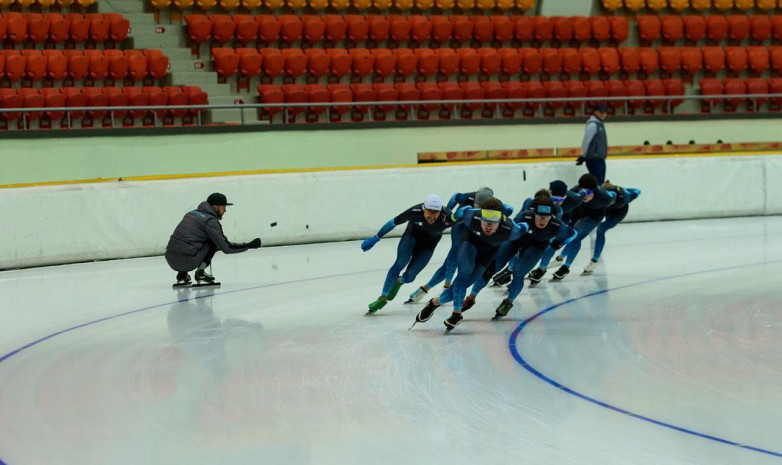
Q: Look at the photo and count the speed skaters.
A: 8